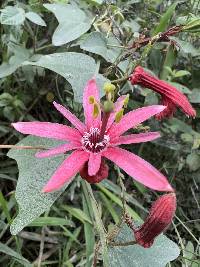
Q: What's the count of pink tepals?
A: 10